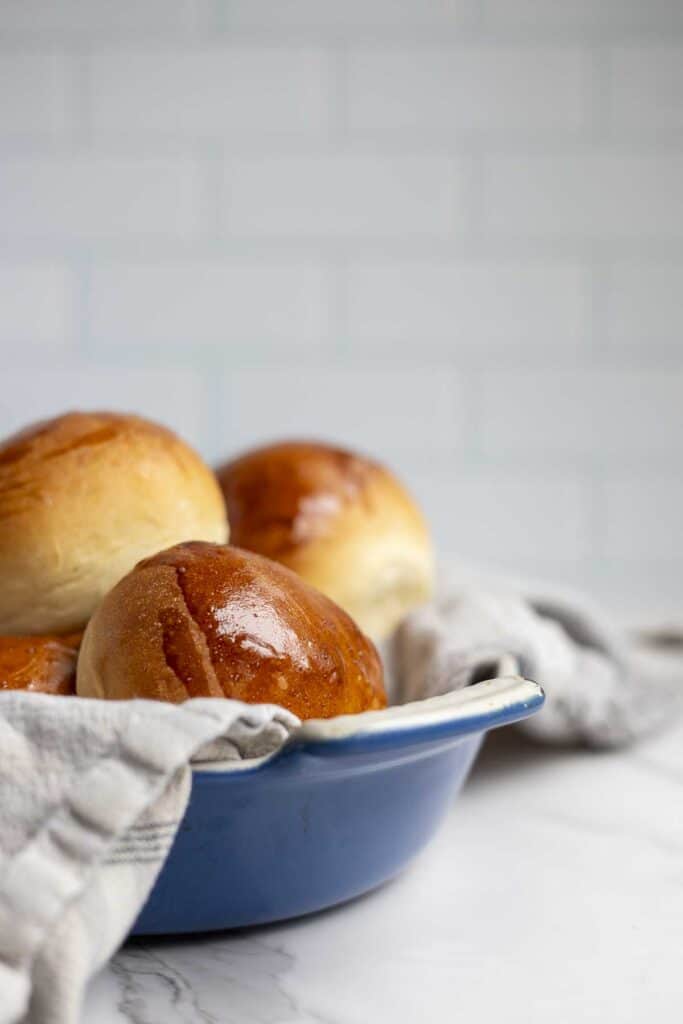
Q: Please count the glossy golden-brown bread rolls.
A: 4